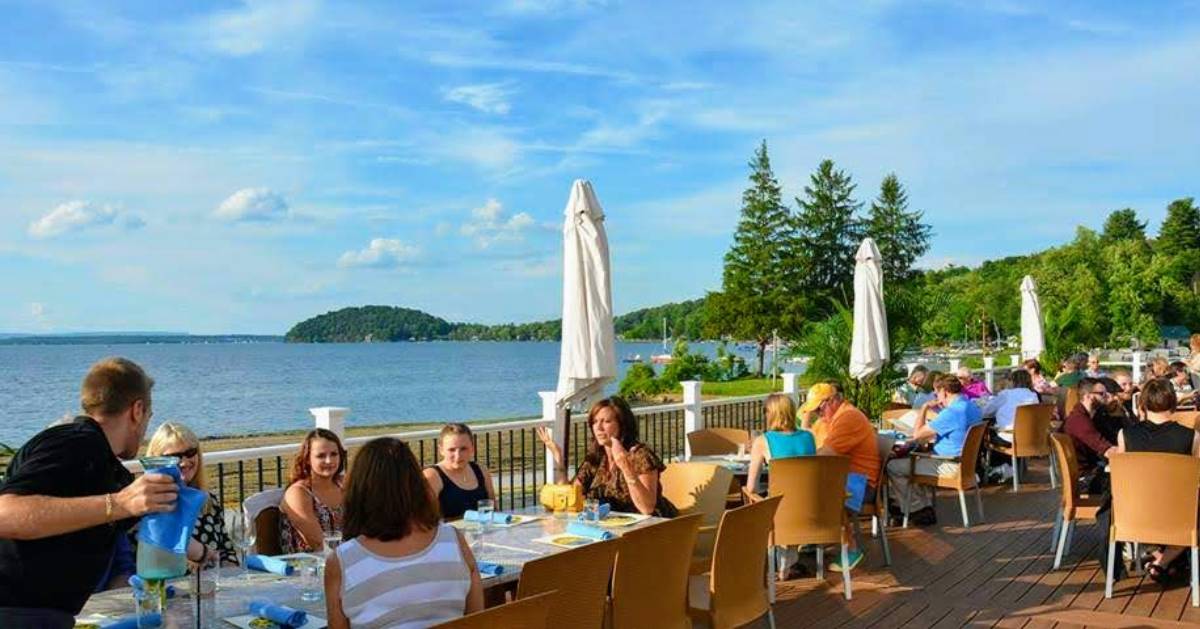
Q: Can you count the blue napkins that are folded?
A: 8